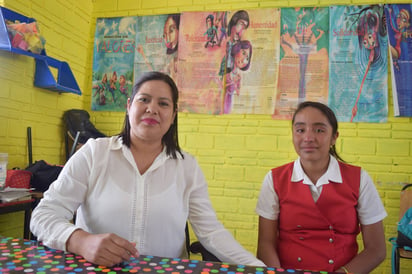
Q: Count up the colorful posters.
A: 7